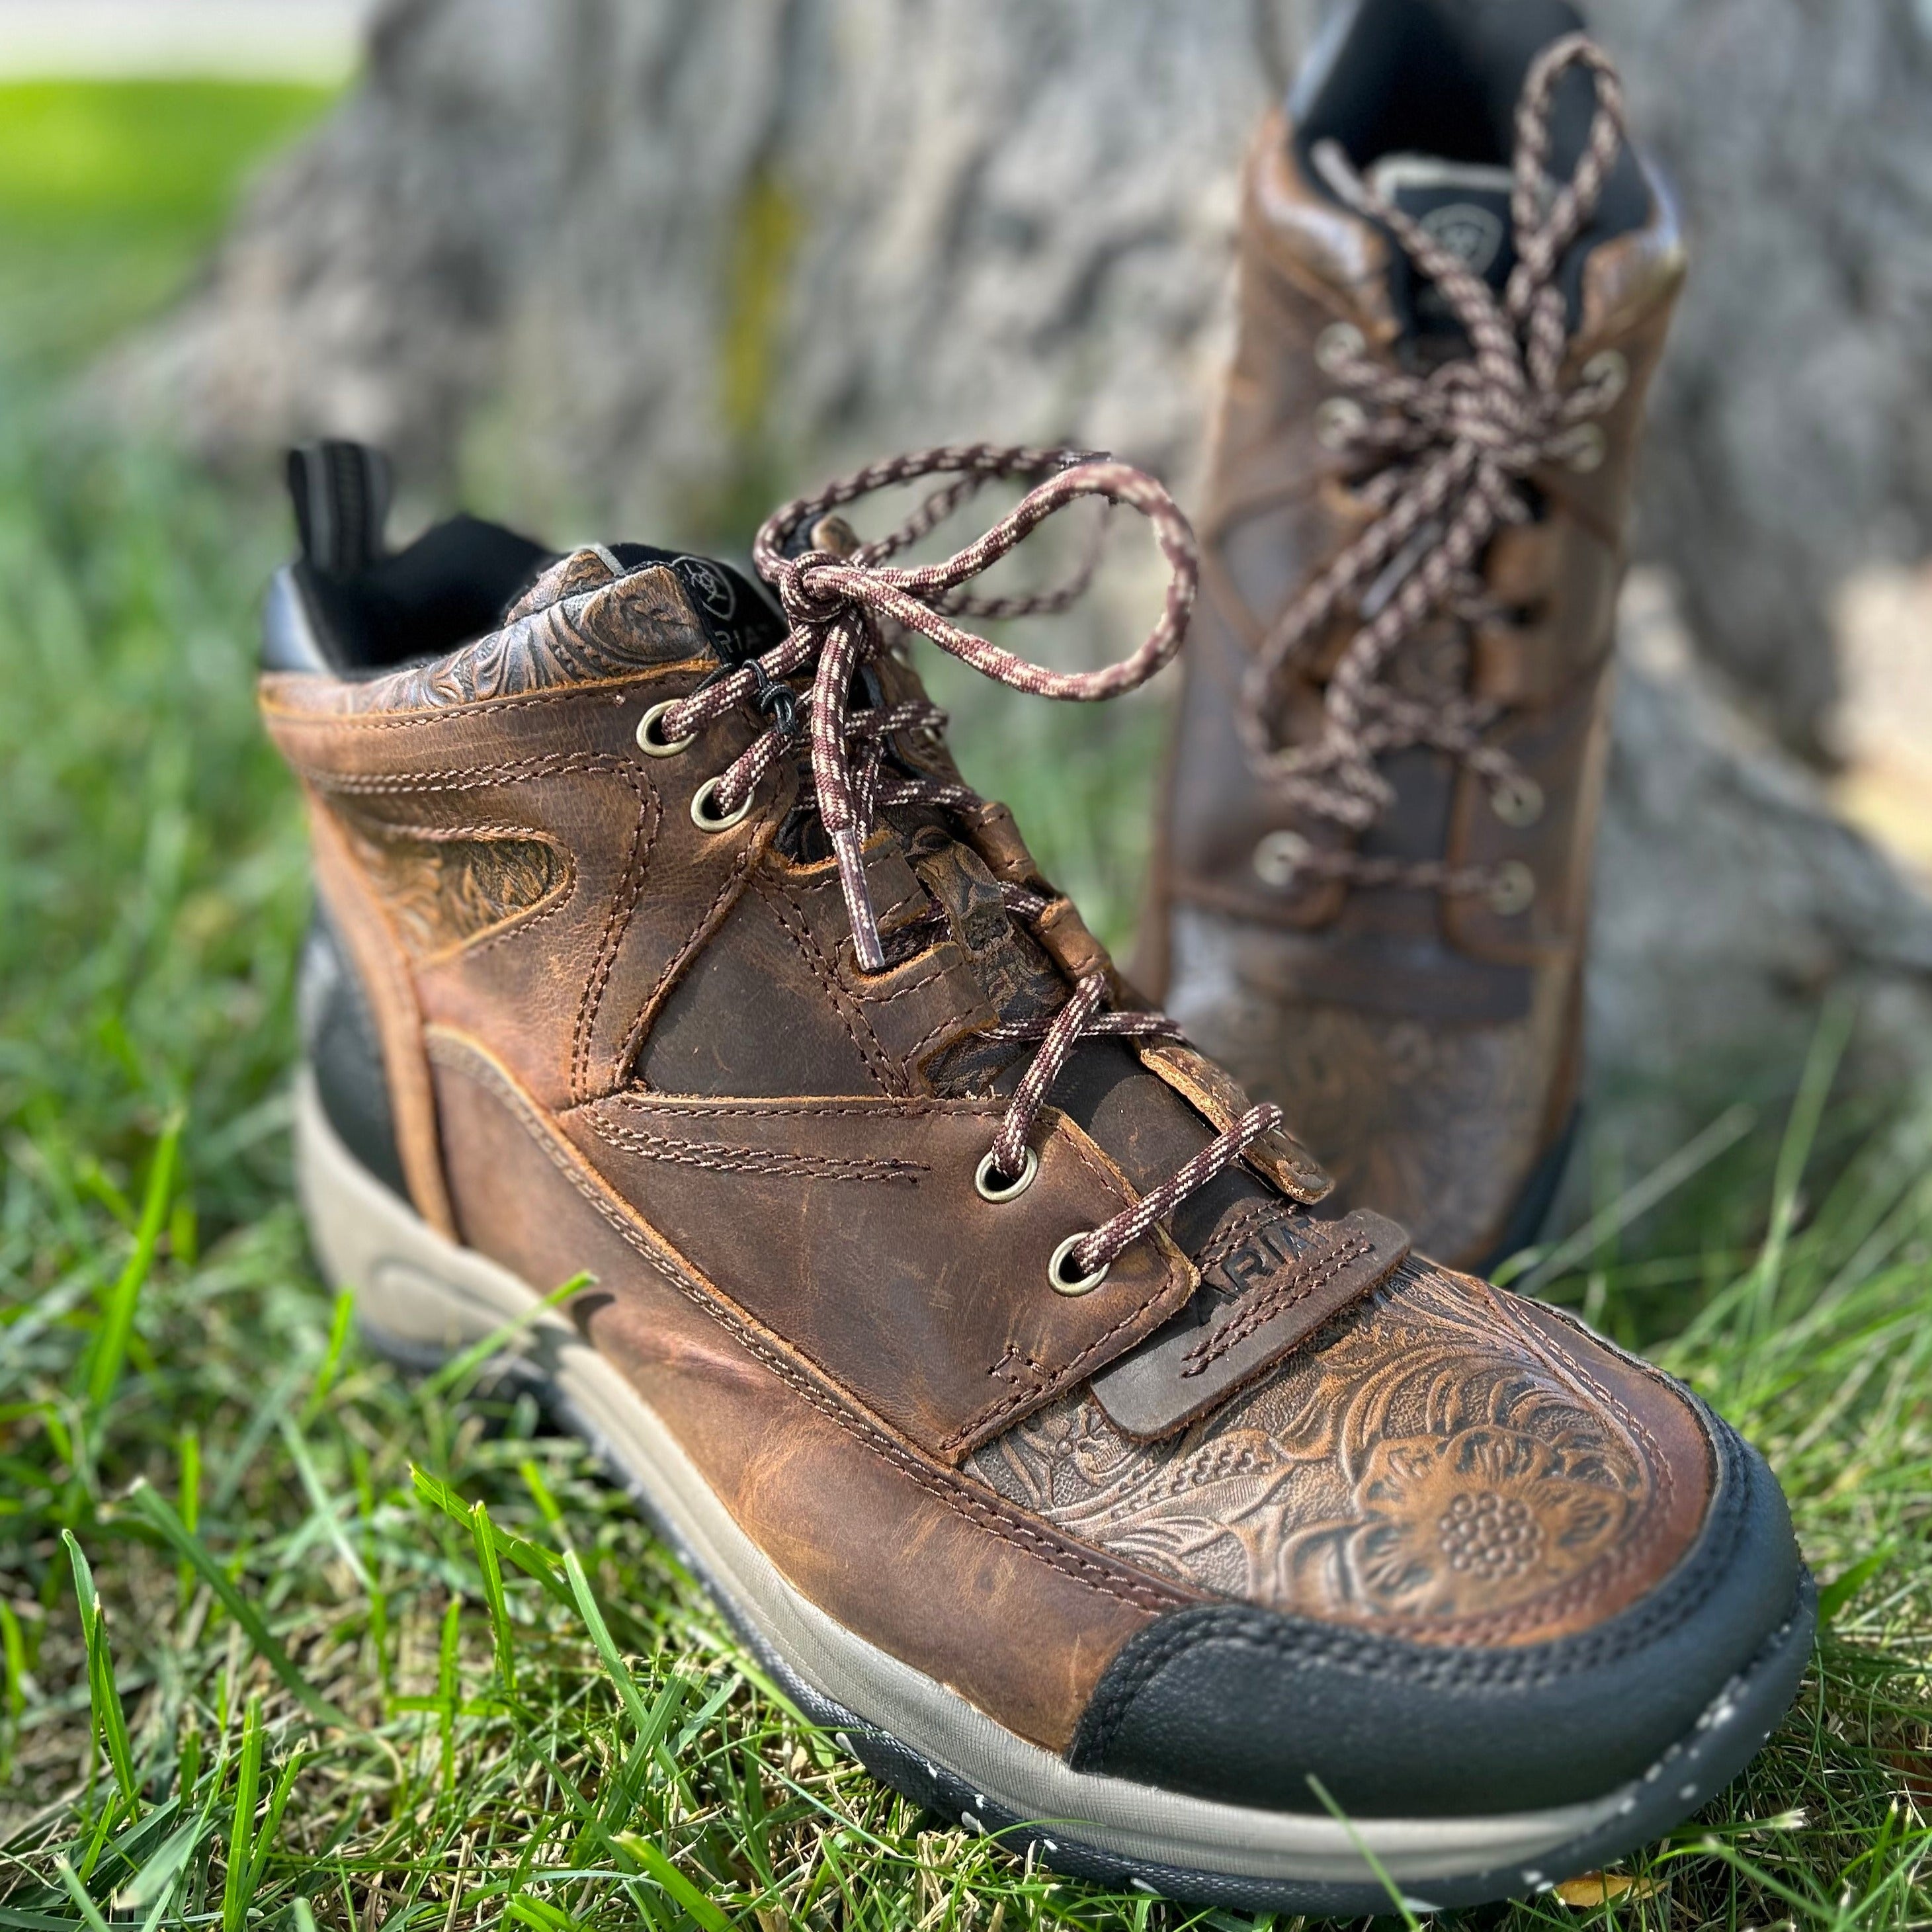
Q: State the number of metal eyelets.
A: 11